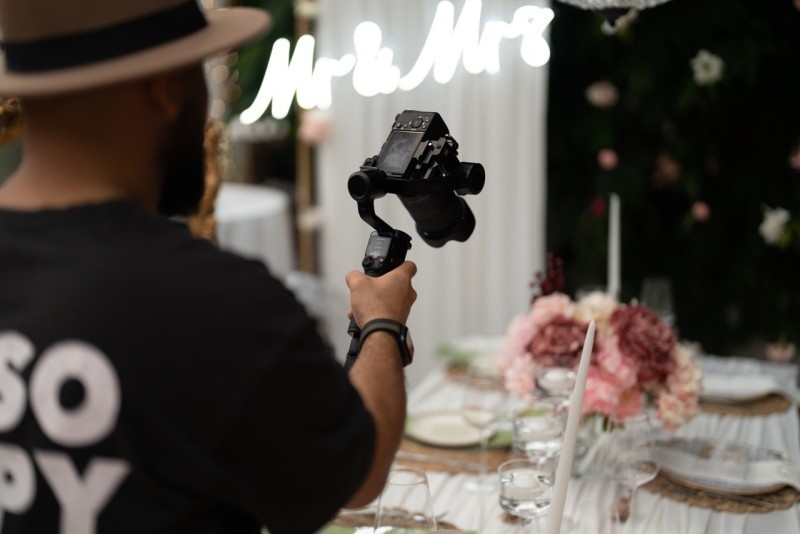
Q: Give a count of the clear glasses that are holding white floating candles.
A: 3